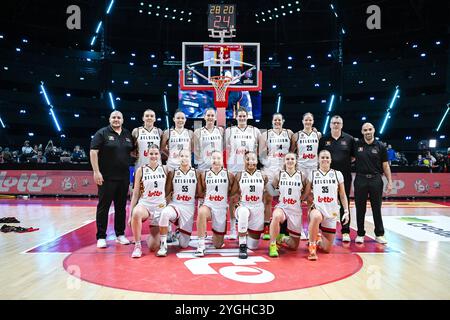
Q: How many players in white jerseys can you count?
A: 12